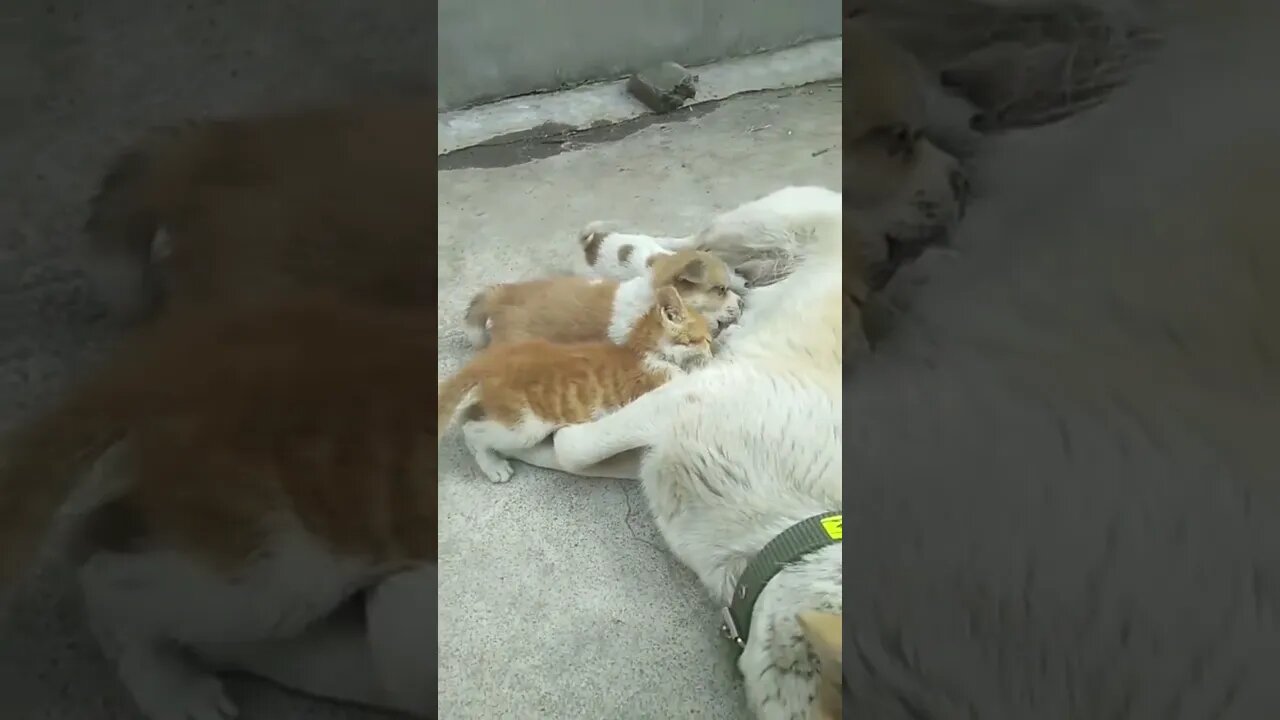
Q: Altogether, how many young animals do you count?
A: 3